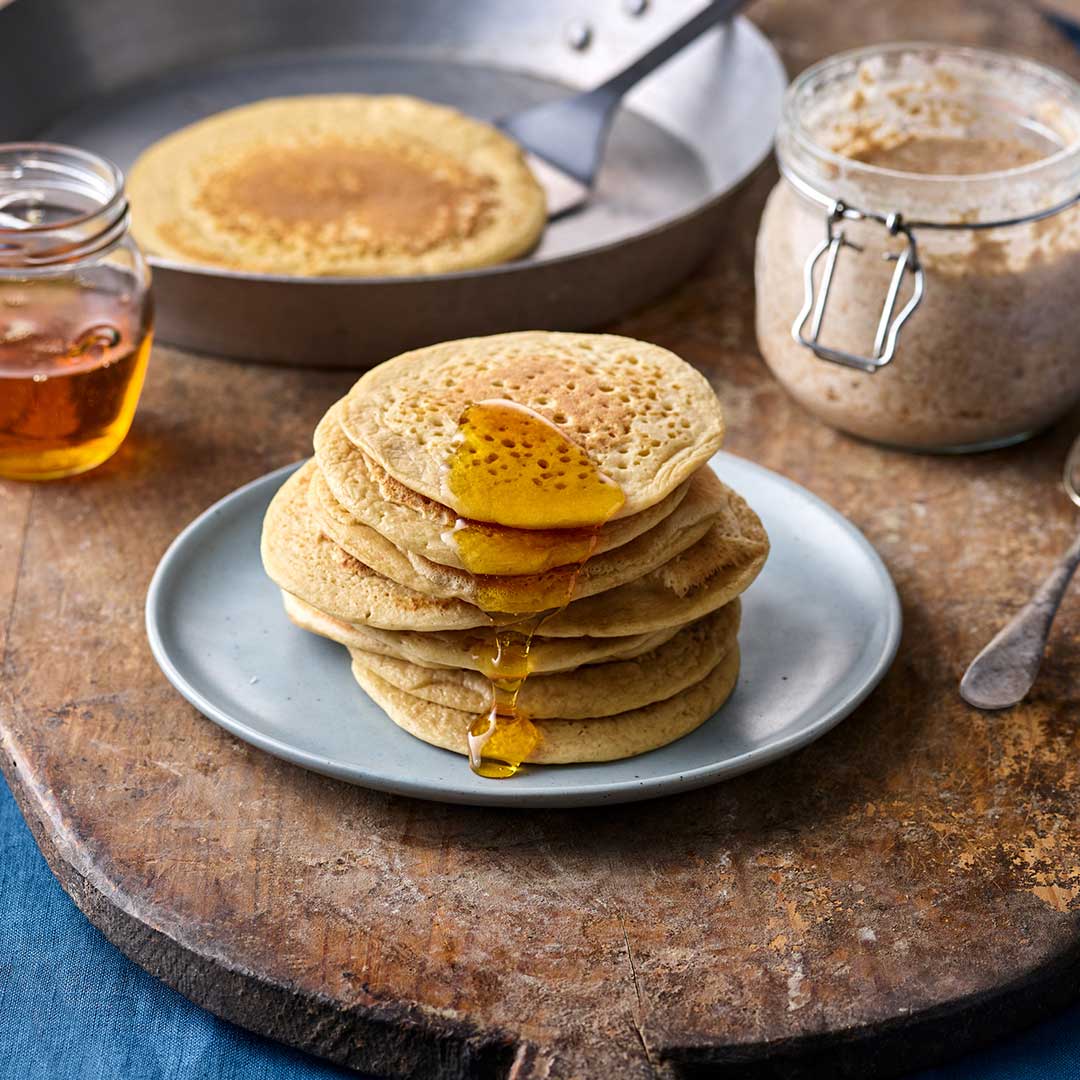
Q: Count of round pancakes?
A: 8